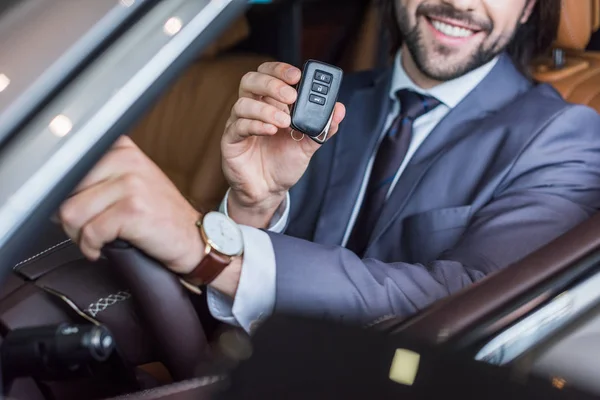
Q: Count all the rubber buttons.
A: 3